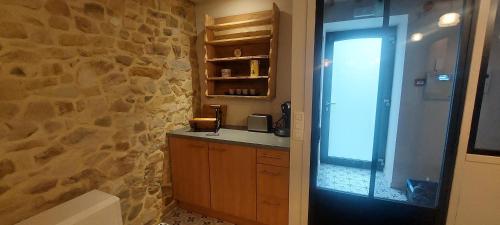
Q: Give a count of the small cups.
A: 4